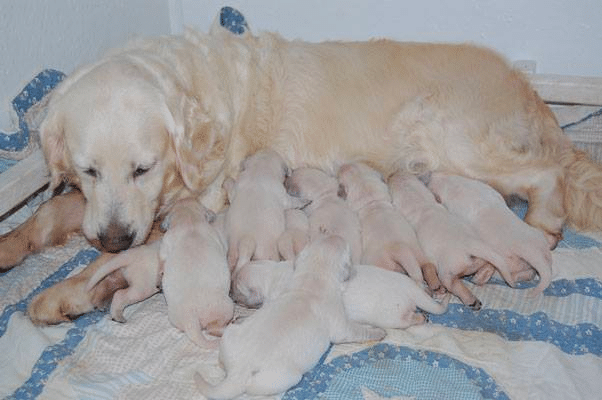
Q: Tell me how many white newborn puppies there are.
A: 10